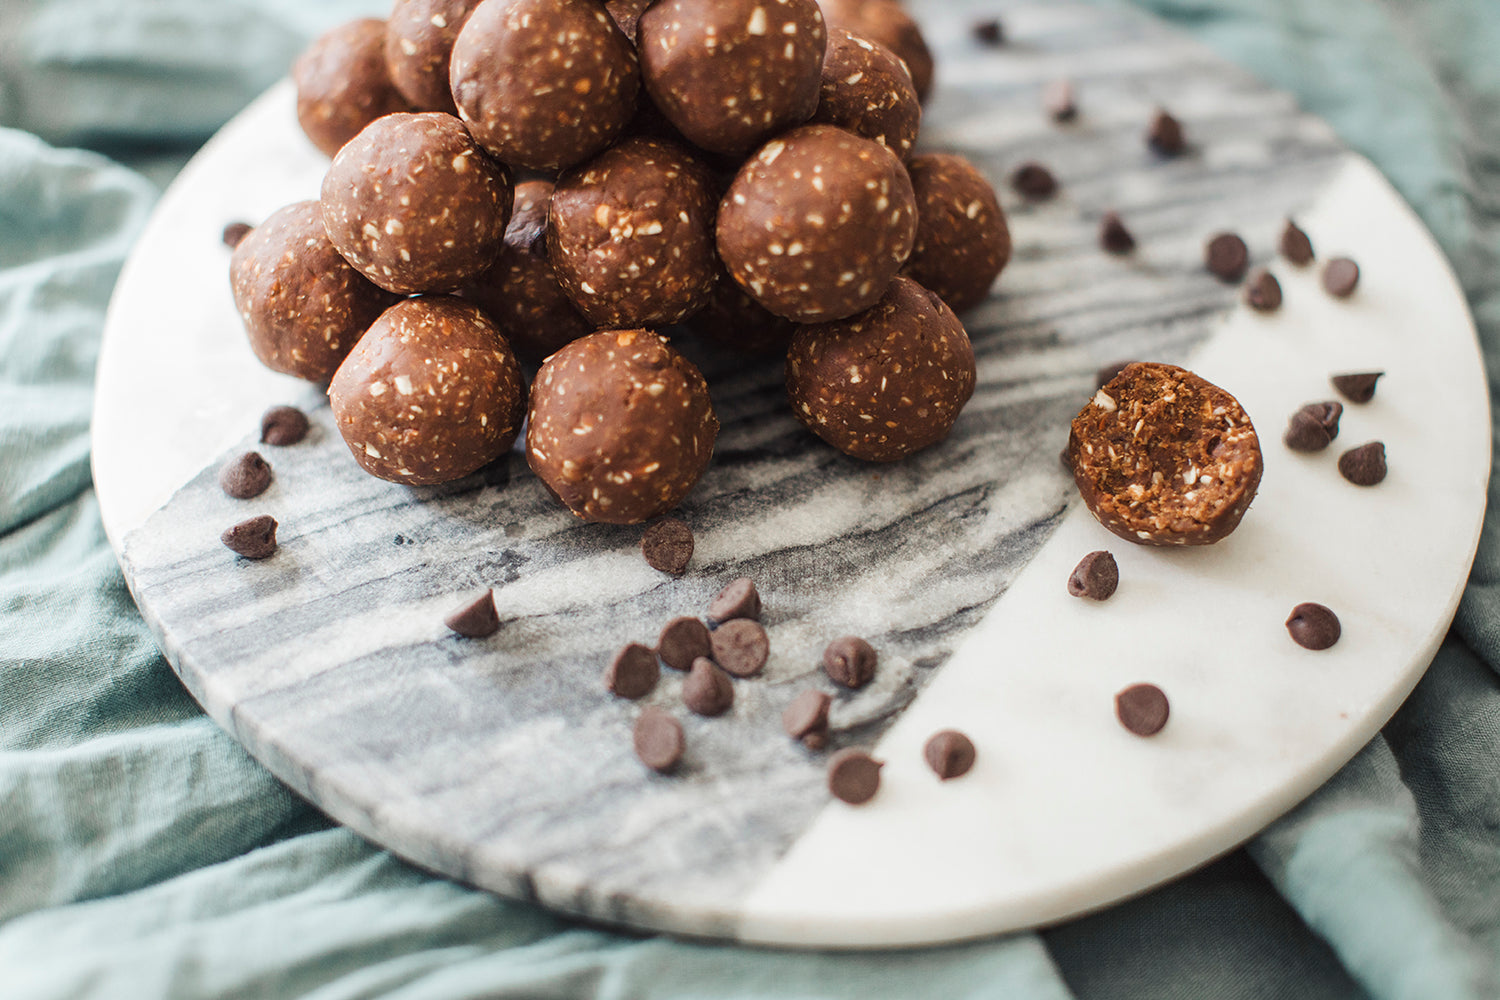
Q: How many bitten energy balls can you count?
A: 1